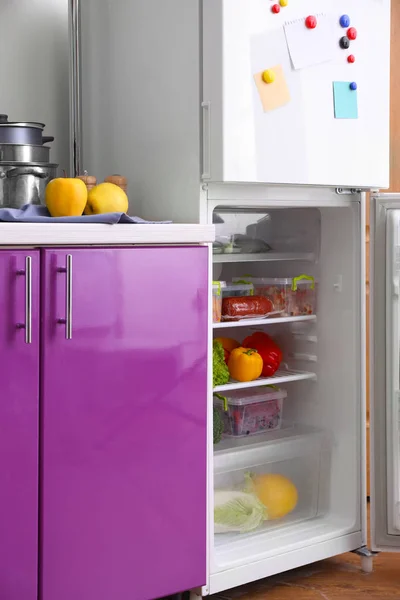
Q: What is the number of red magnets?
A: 4